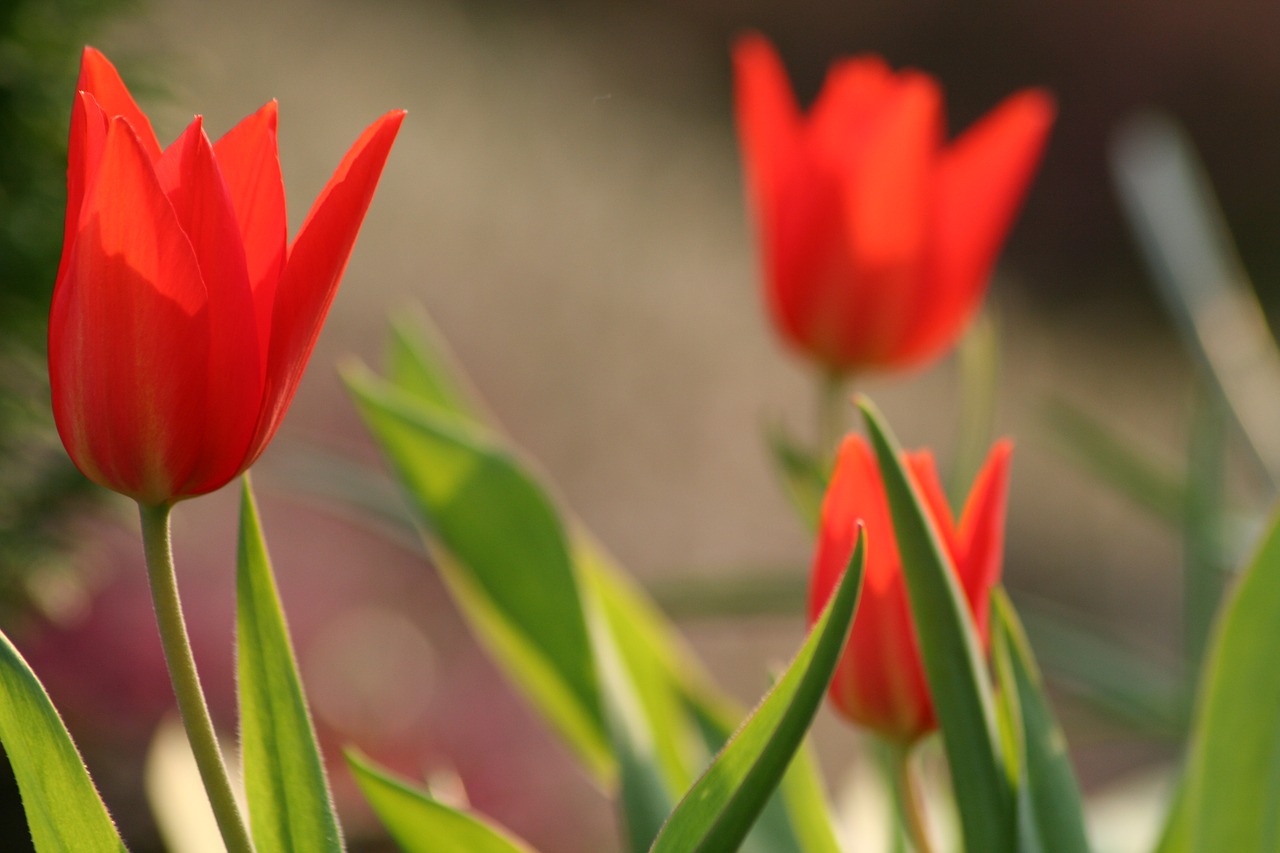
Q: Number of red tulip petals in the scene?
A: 13